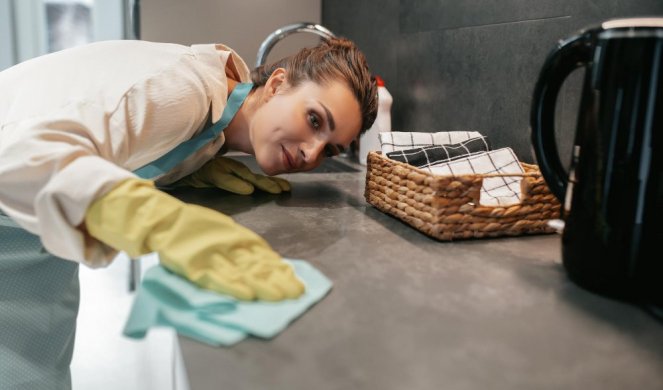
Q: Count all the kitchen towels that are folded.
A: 3